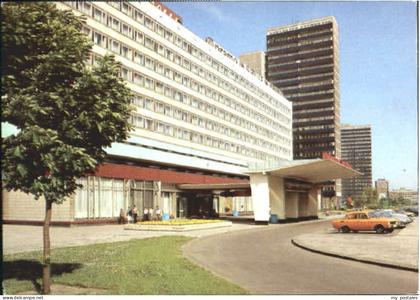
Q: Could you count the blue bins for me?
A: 3